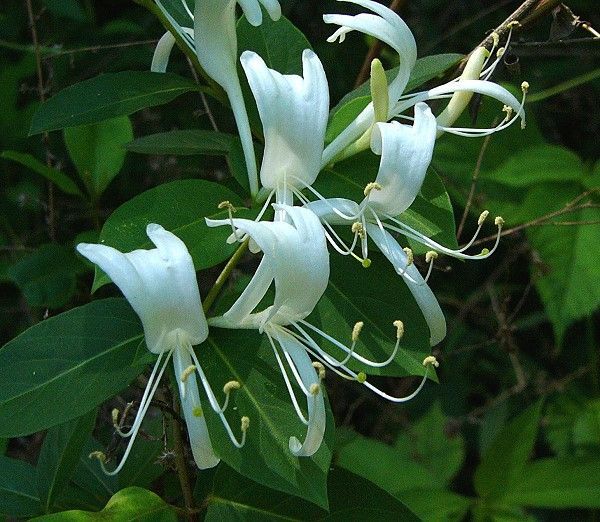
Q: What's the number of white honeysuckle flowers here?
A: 6